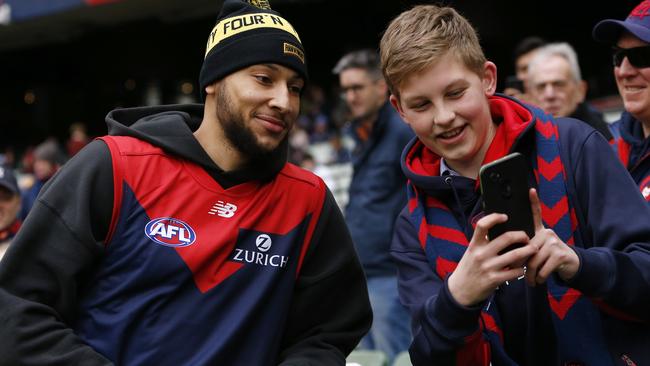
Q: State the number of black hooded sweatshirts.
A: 1